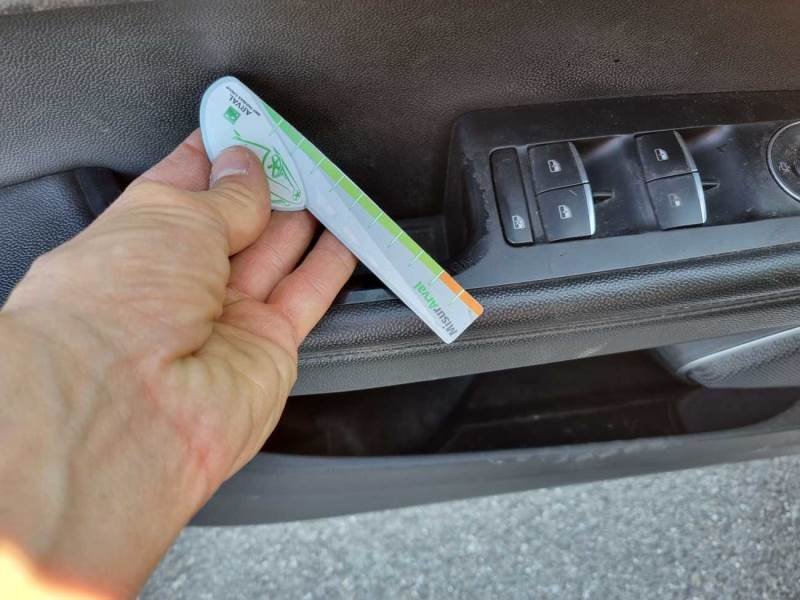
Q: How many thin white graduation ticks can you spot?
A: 10